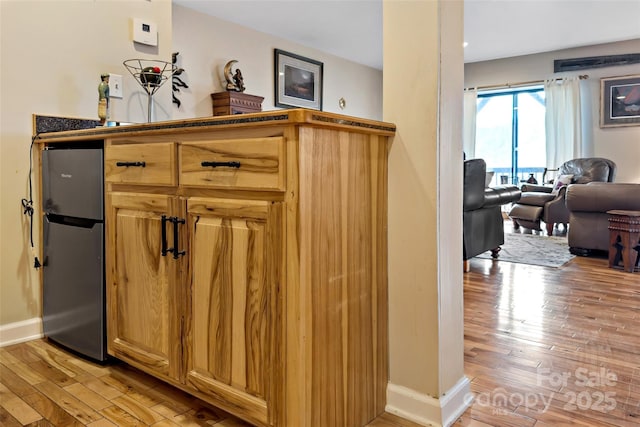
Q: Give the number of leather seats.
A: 3